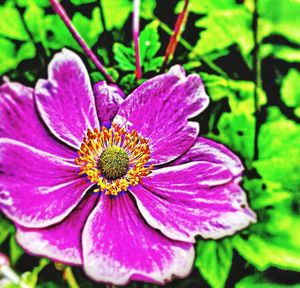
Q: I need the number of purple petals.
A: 9